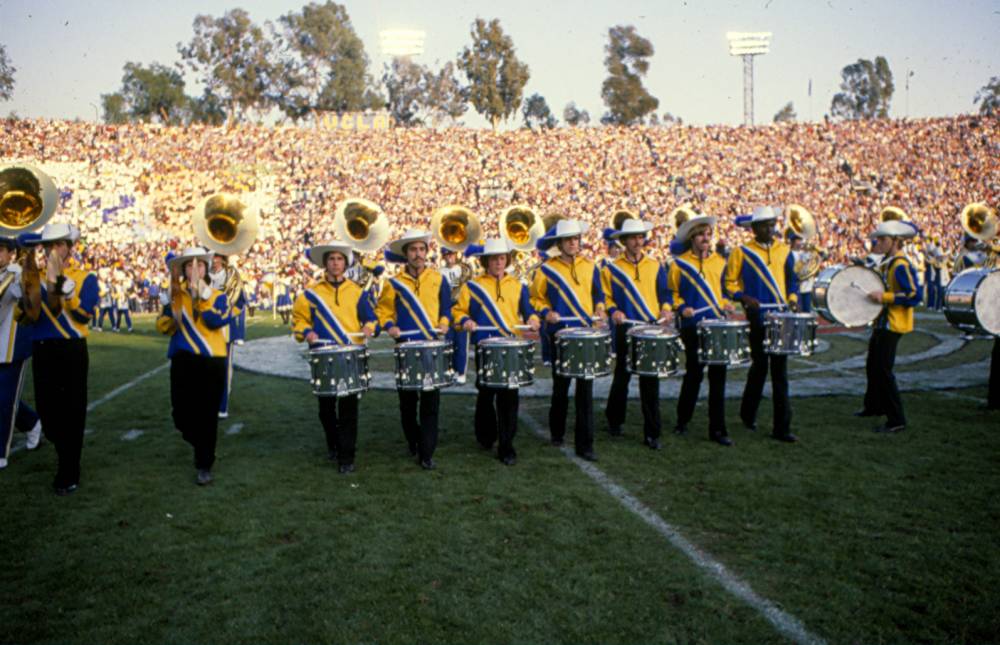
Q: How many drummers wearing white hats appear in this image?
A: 8